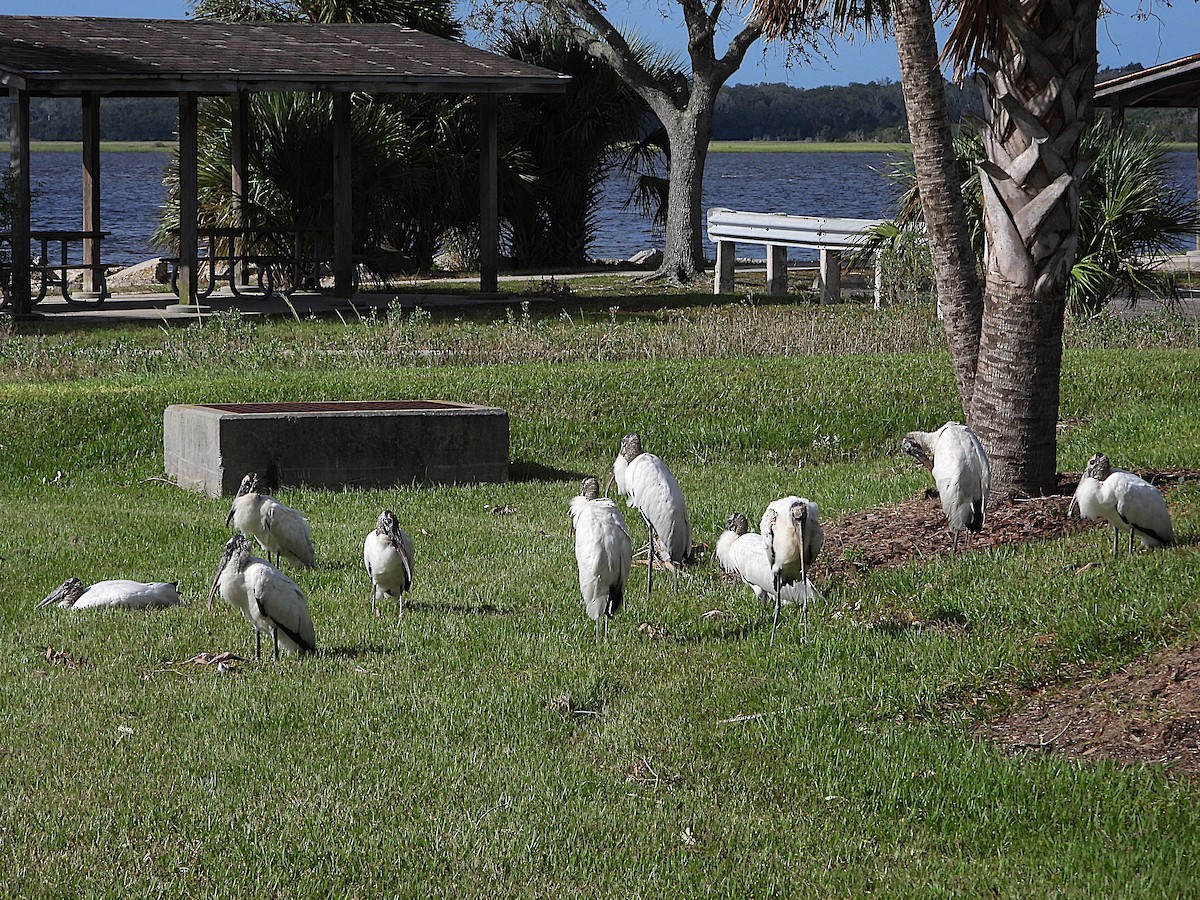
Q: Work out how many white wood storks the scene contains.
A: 10